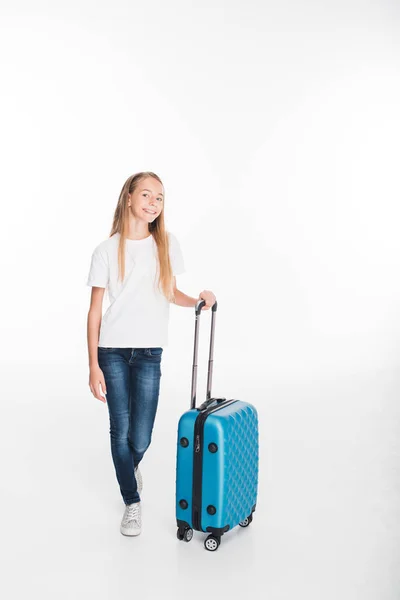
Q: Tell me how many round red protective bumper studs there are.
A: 0